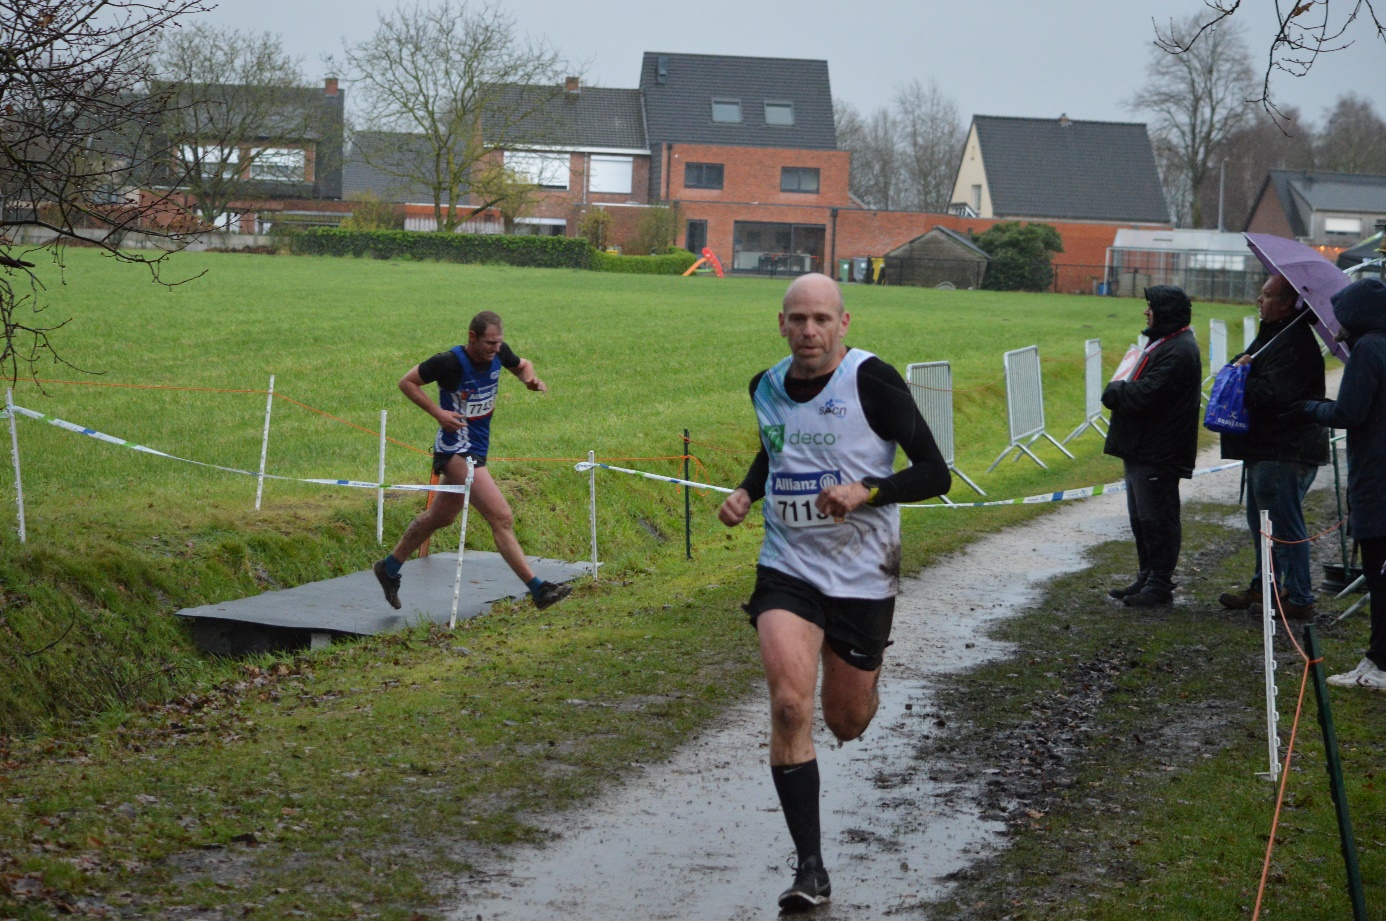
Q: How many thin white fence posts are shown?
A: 6